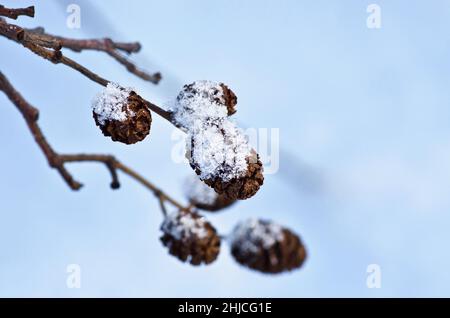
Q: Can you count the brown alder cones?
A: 6